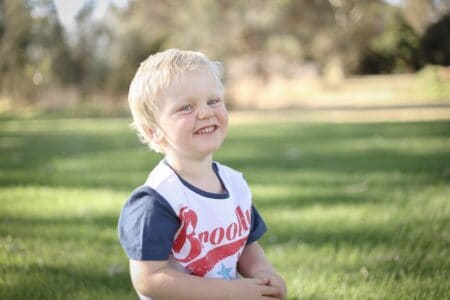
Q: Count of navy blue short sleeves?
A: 2